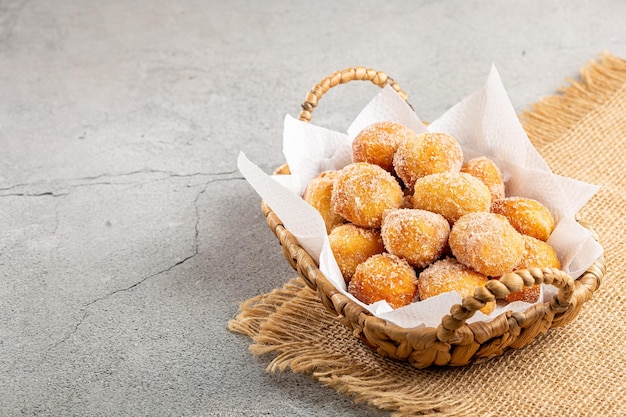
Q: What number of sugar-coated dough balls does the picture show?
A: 13